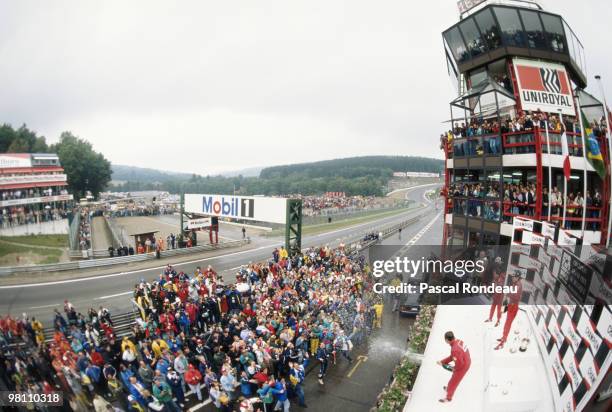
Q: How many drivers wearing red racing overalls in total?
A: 3